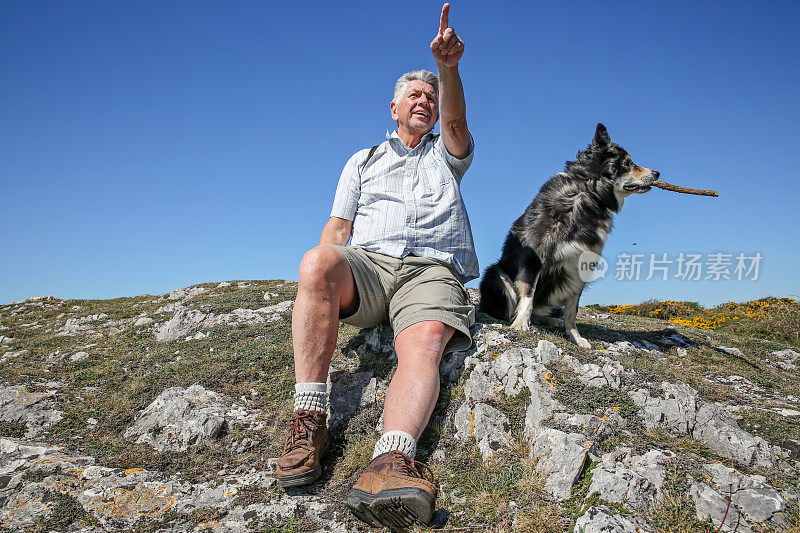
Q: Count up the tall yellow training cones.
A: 0